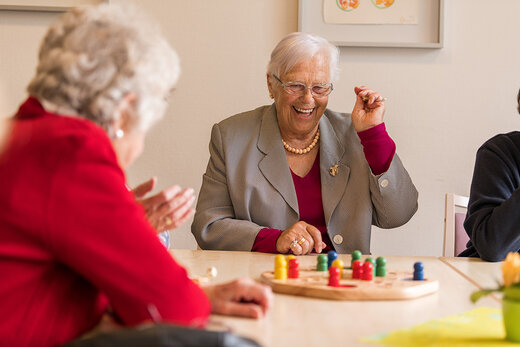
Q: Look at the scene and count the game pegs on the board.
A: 13